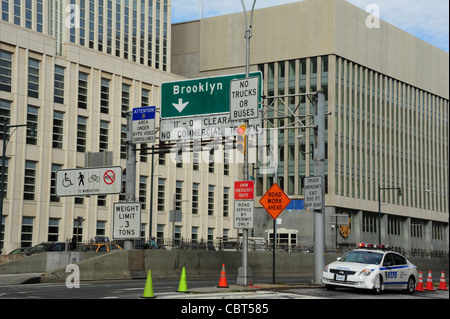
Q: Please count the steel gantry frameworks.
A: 1